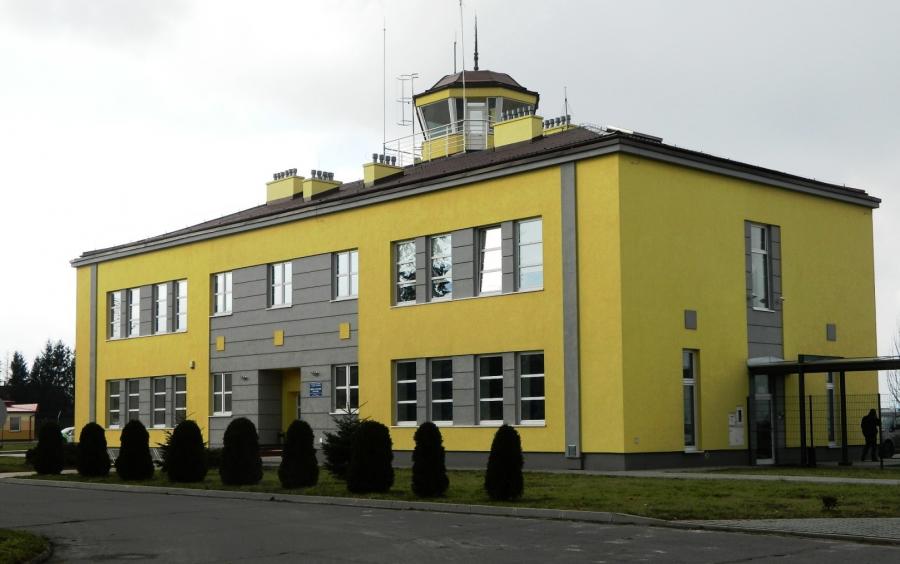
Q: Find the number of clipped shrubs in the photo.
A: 9